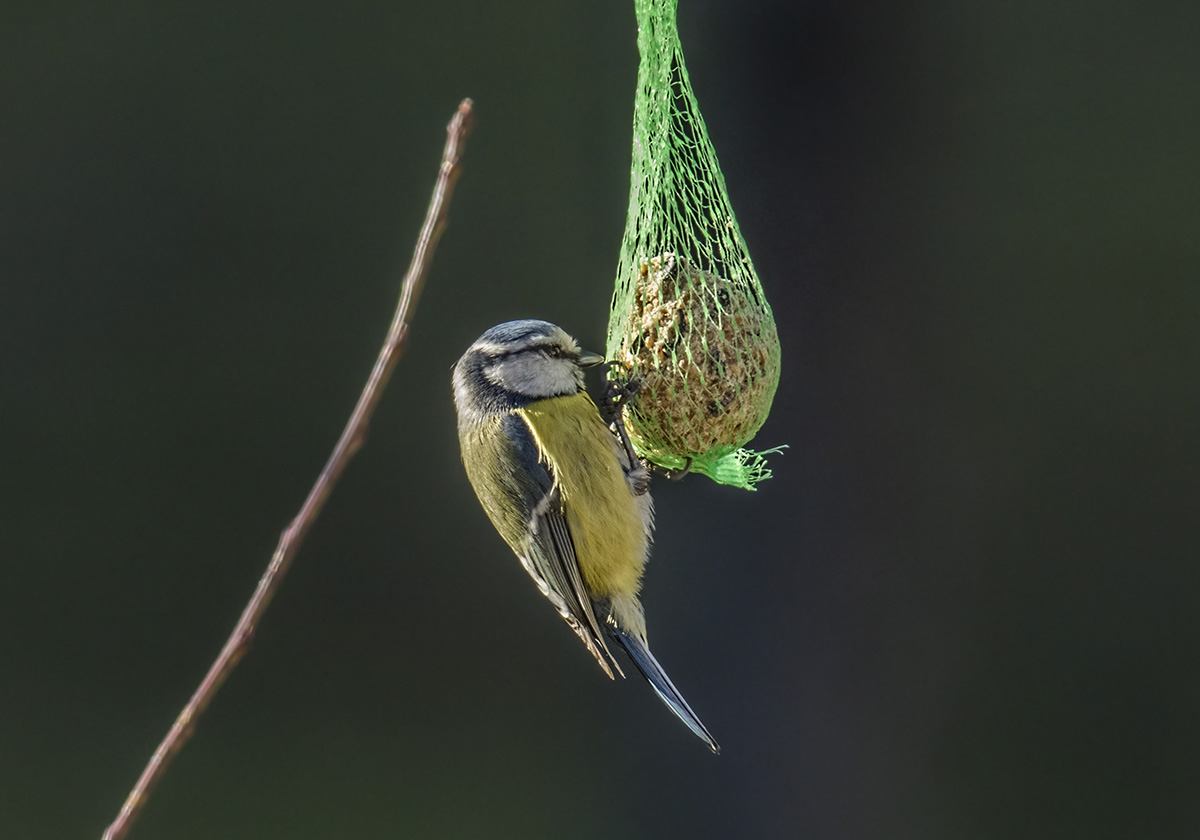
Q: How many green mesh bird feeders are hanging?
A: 1